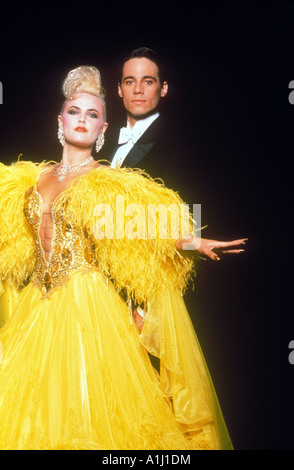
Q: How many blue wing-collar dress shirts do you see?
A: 0